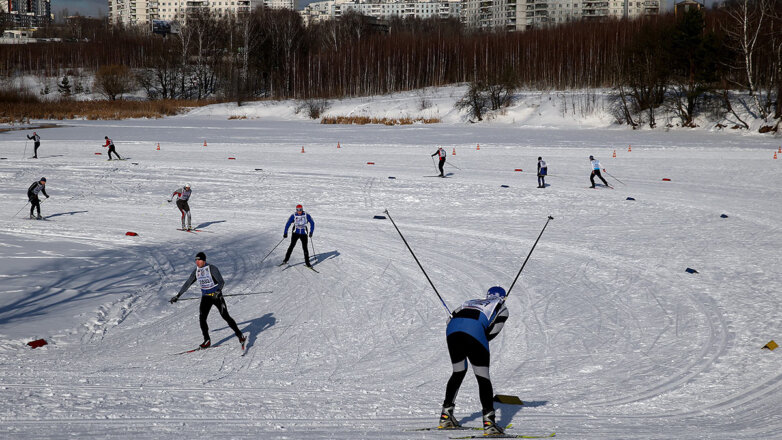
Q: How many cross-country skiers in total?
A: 10